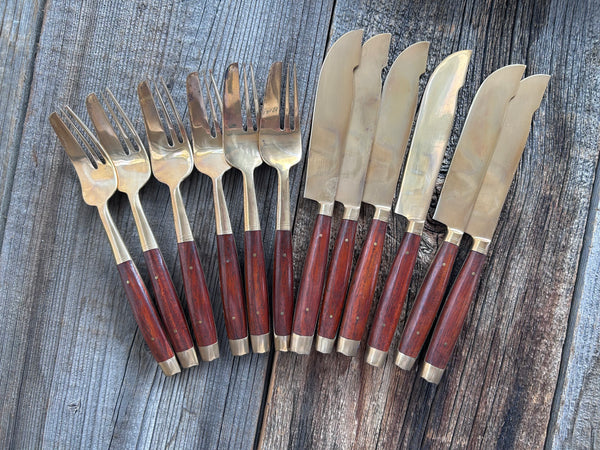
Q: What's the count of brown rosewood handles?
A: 12